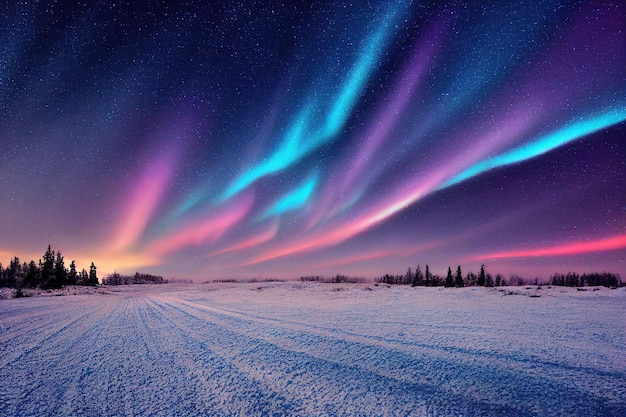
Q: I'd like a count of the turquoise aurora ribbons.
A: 3